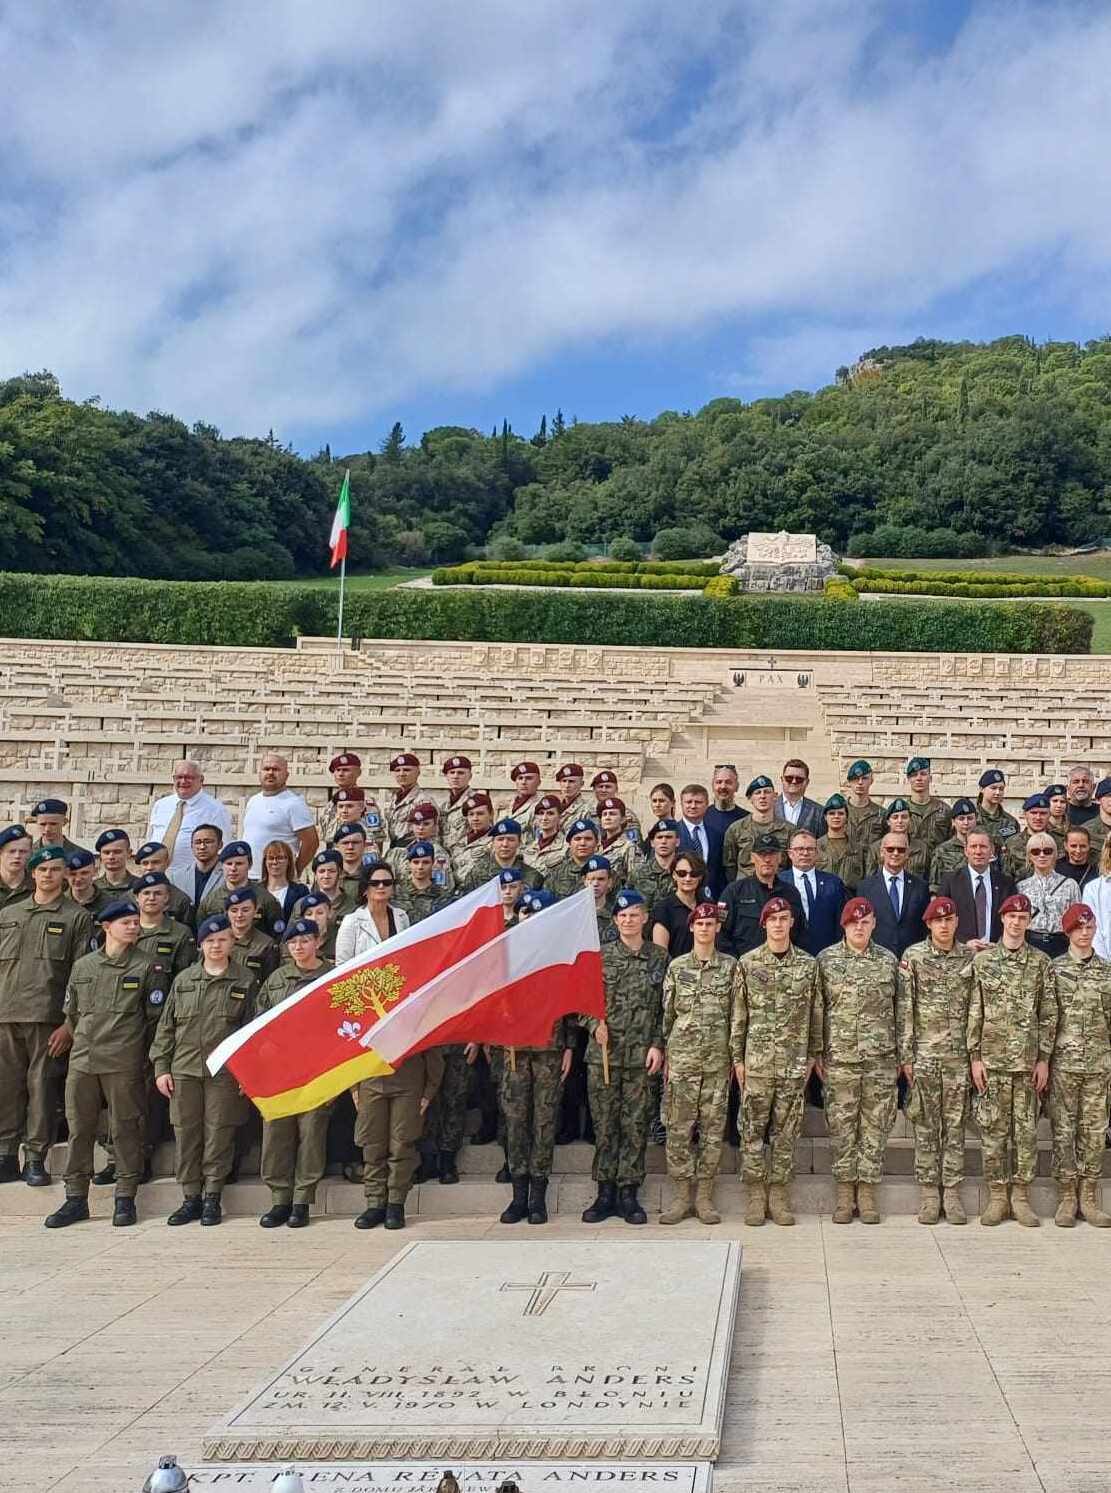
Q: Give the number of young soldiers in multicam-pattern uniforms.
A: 6